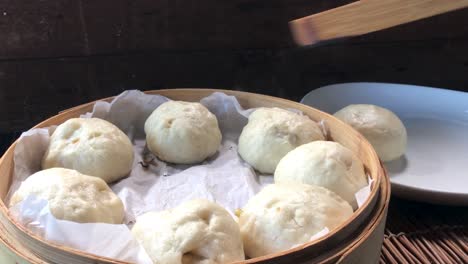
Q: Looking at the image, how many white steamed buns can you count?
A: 8